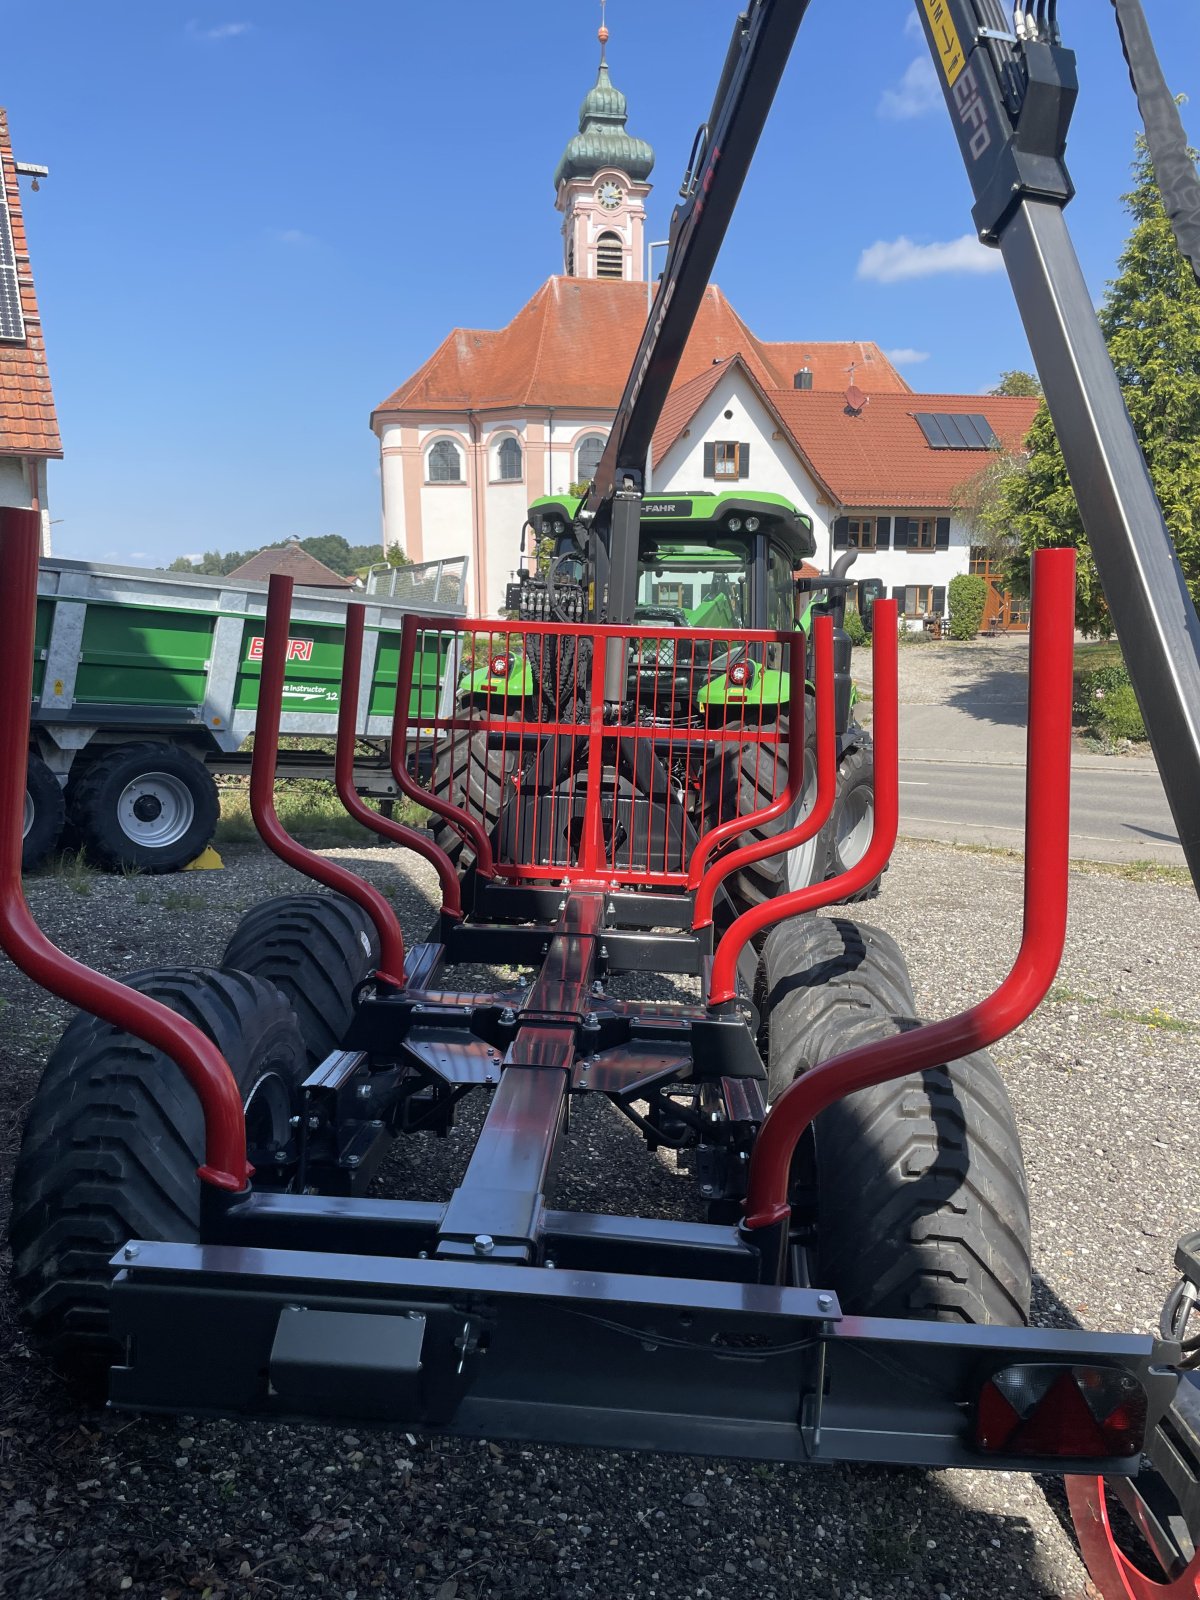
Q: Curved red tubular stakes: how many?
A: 8